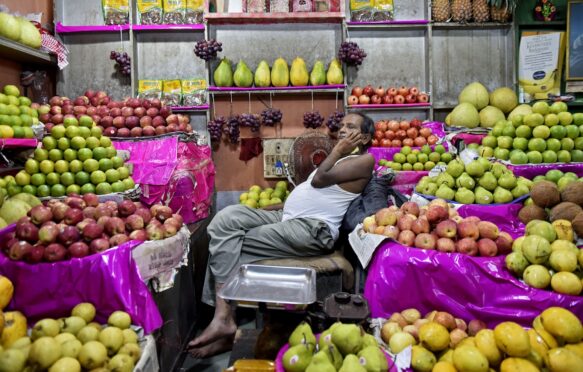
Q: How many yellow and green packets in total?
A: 9